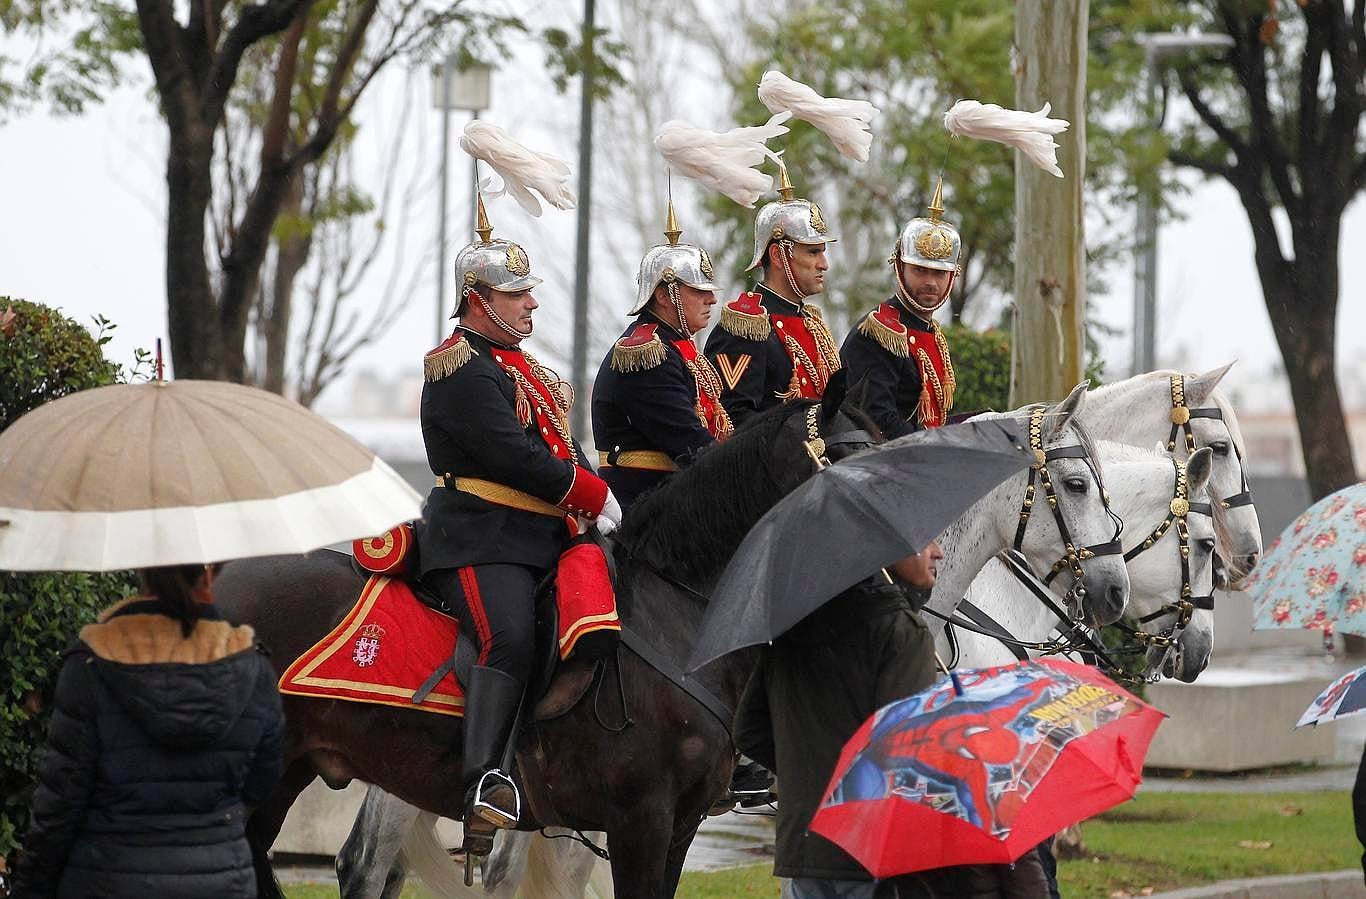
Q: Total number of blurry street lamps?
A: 2